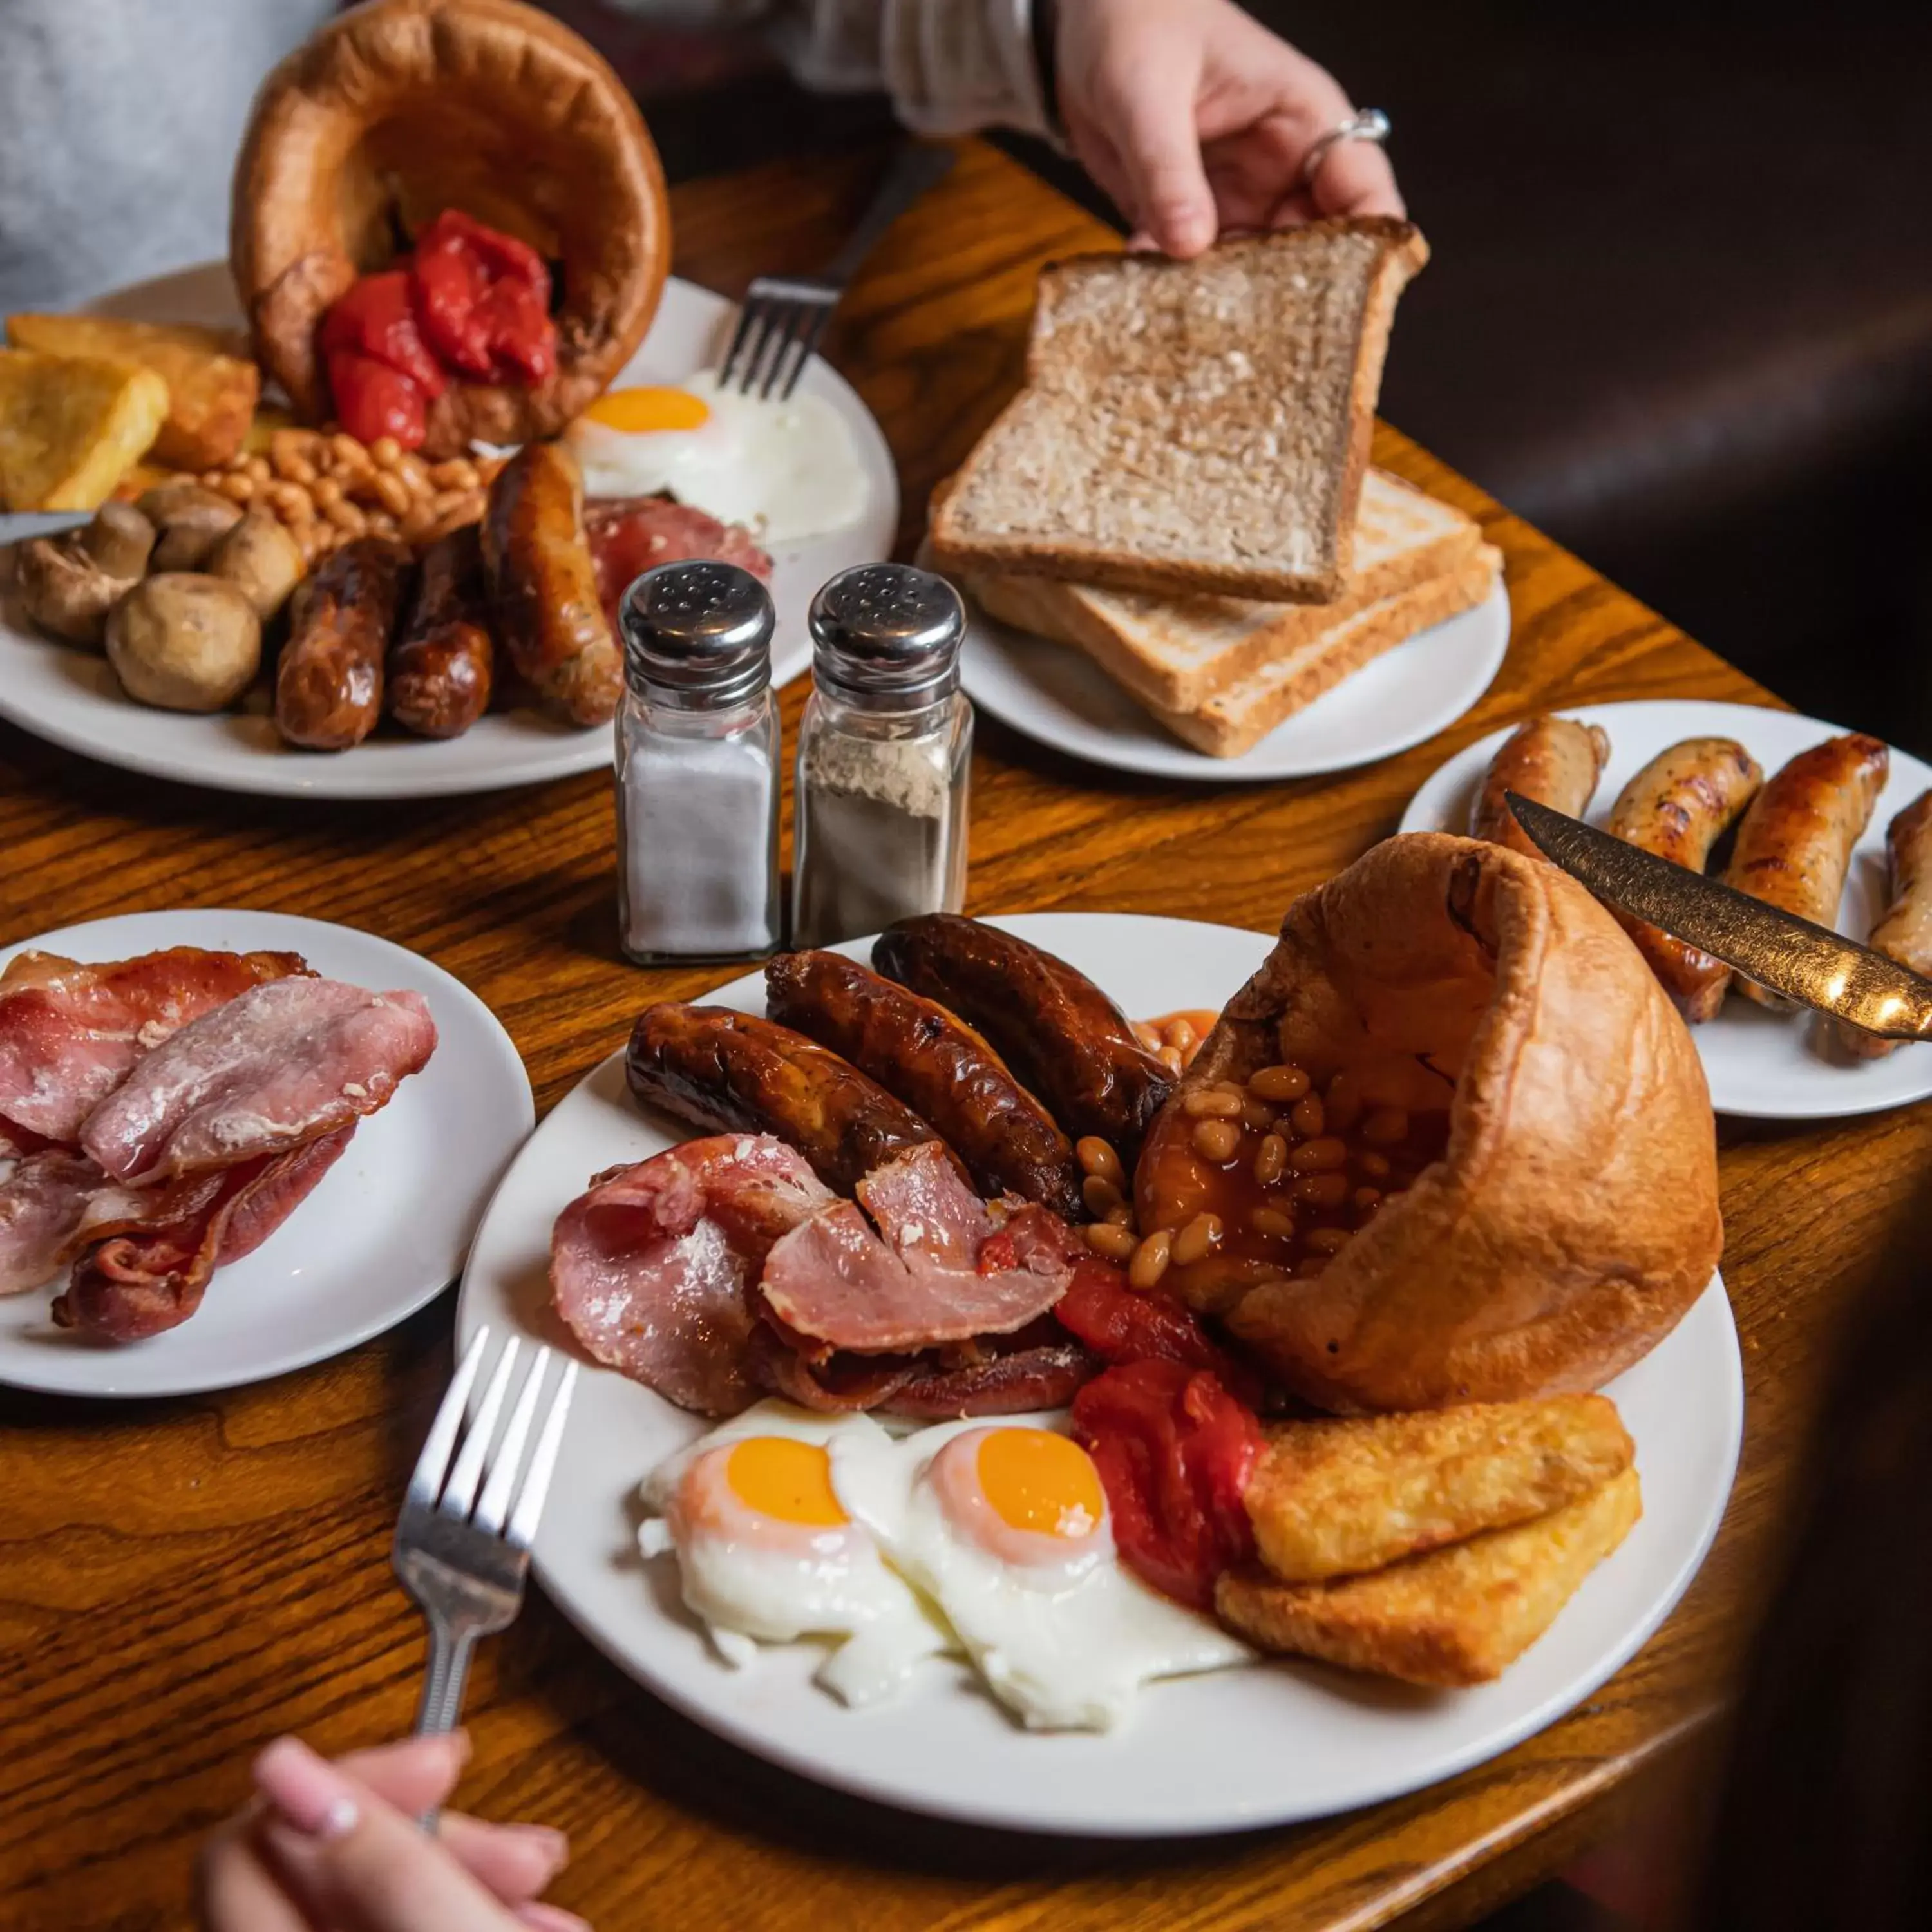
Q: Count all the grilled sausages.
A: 10